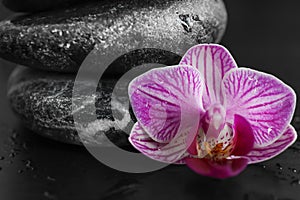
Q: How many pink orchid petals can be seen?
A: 5